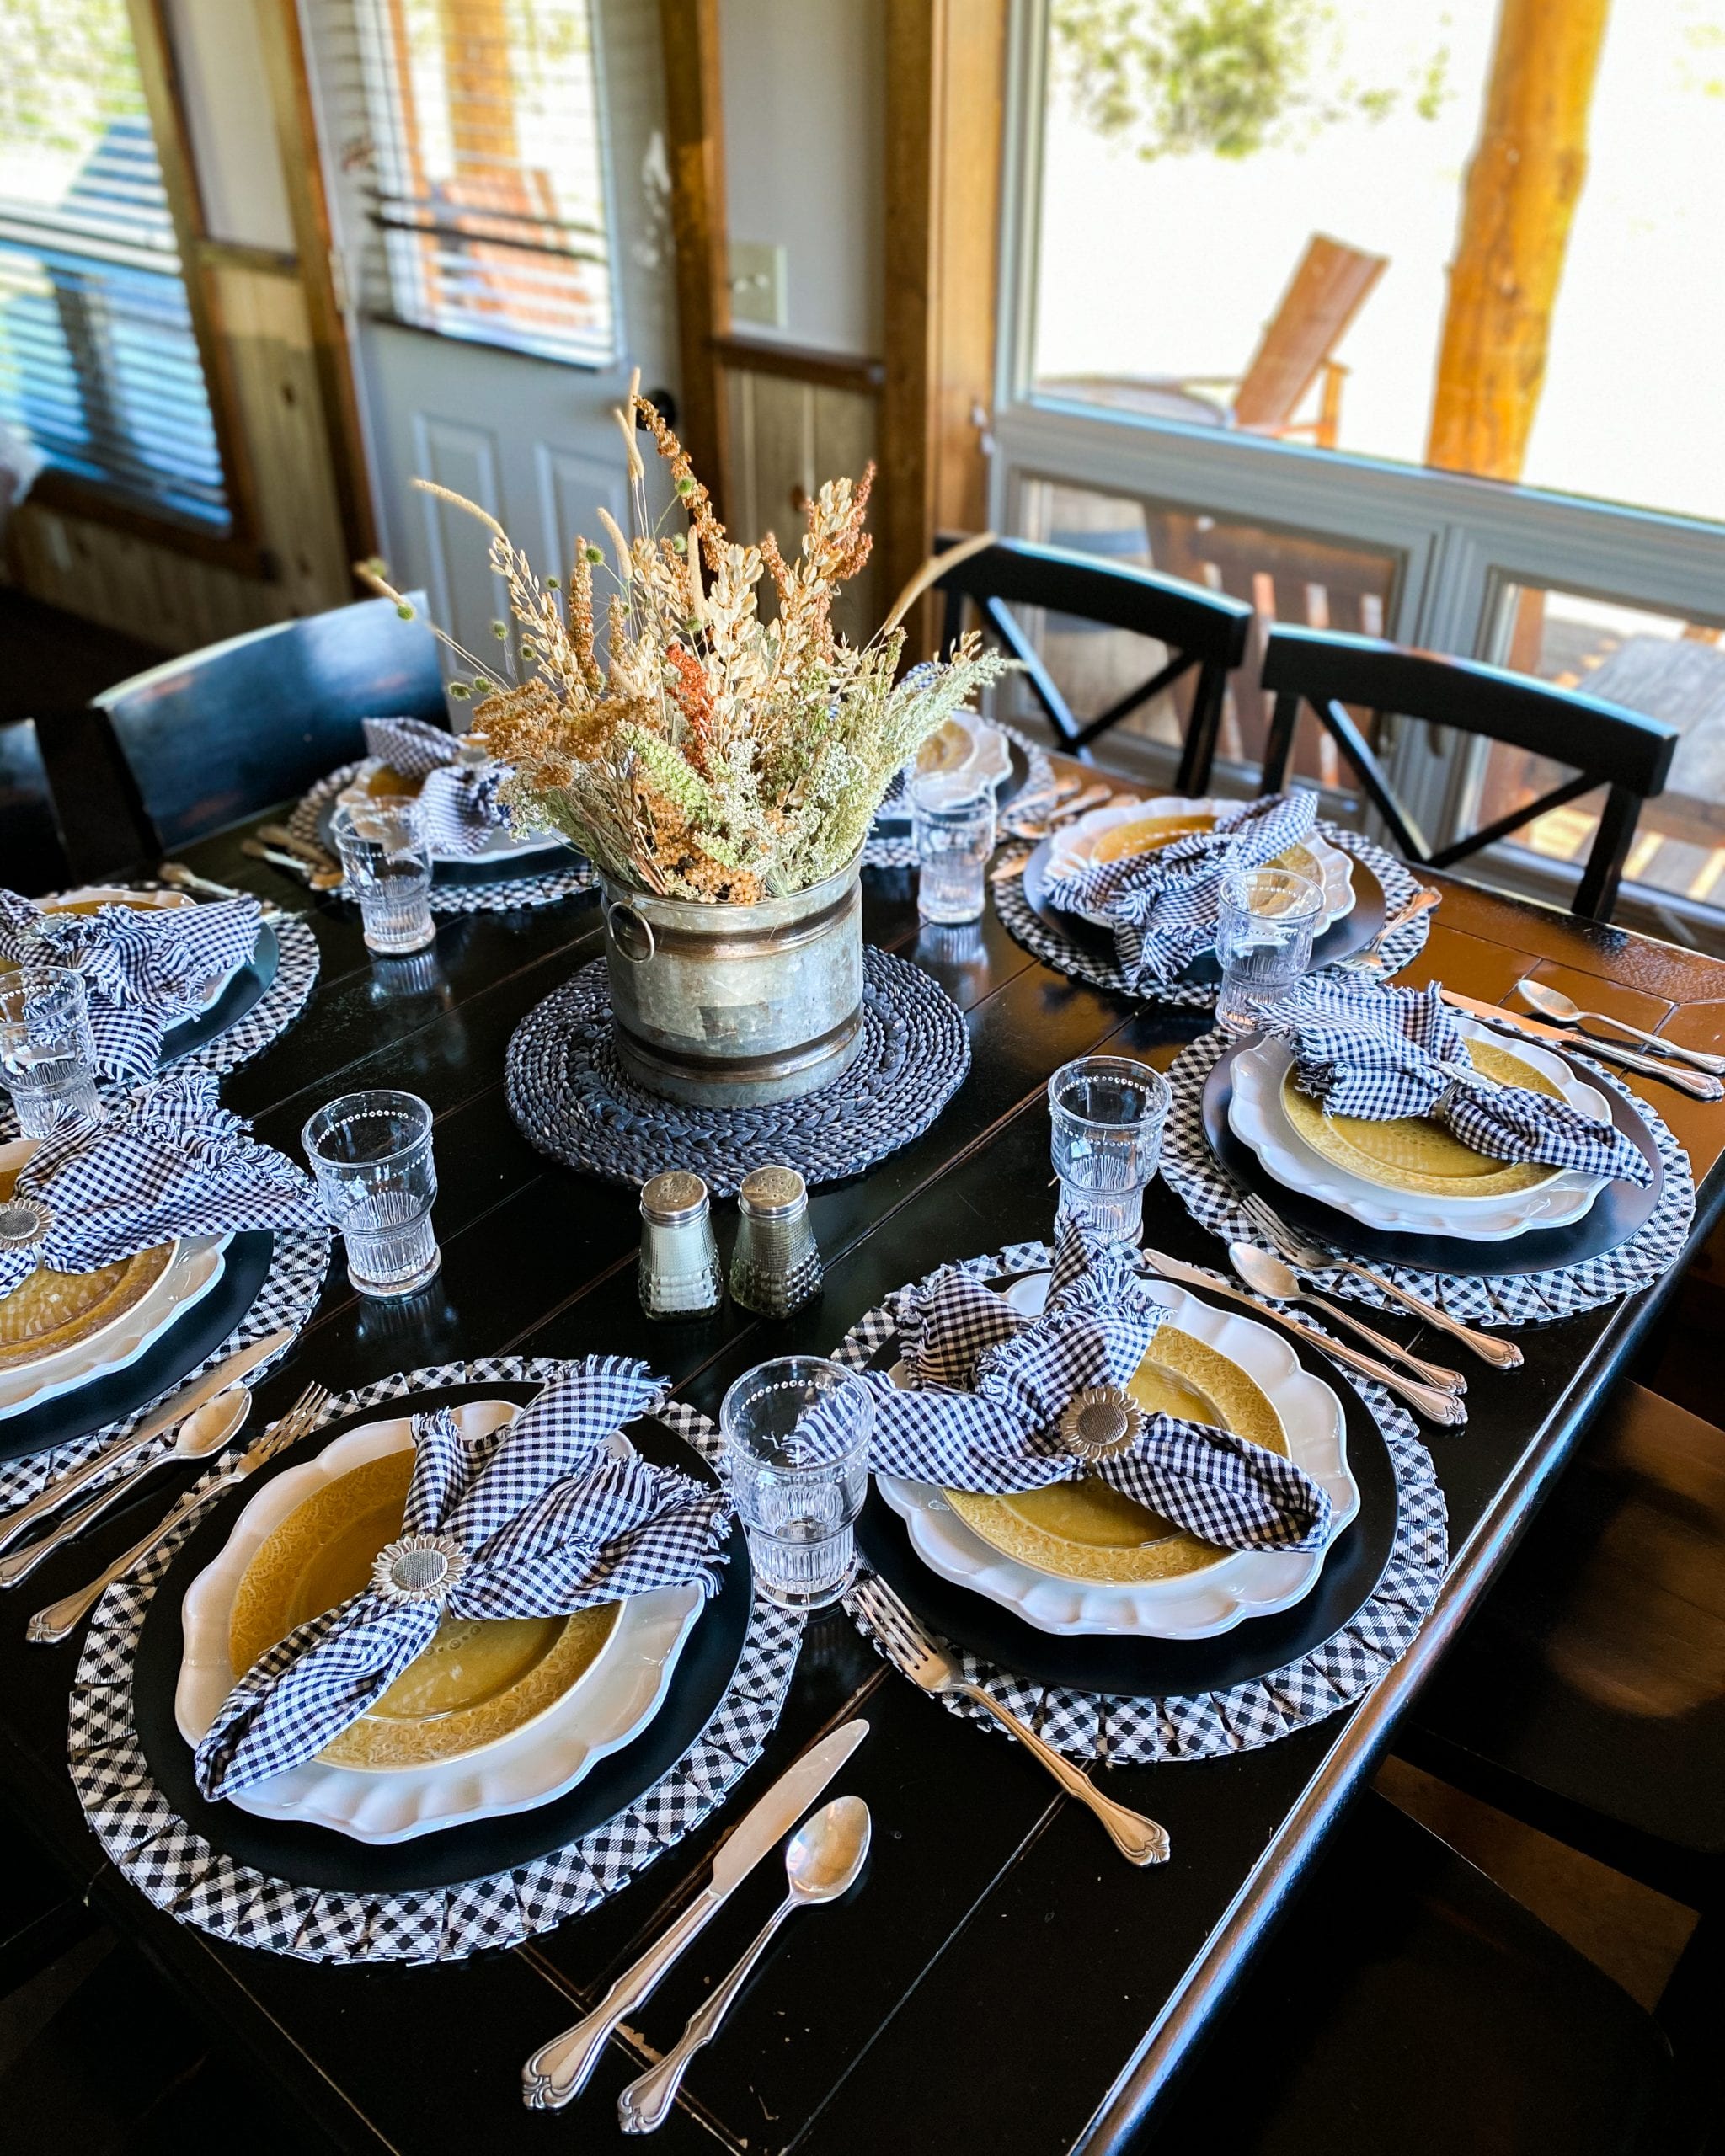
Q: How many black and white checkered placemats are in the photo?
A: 8